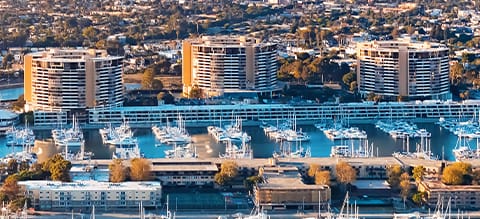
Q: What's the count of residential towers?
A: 3